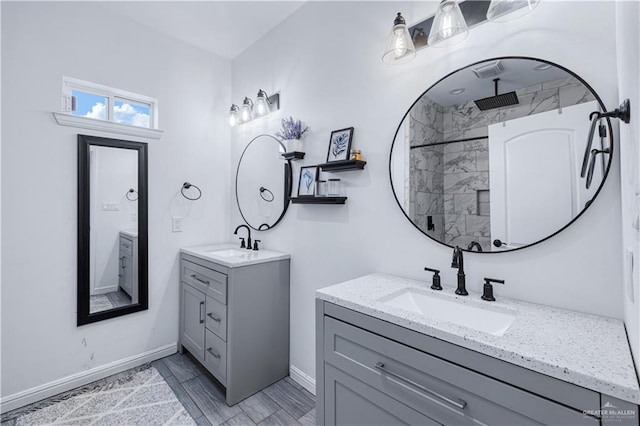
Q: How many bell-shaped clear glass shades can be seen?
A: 6